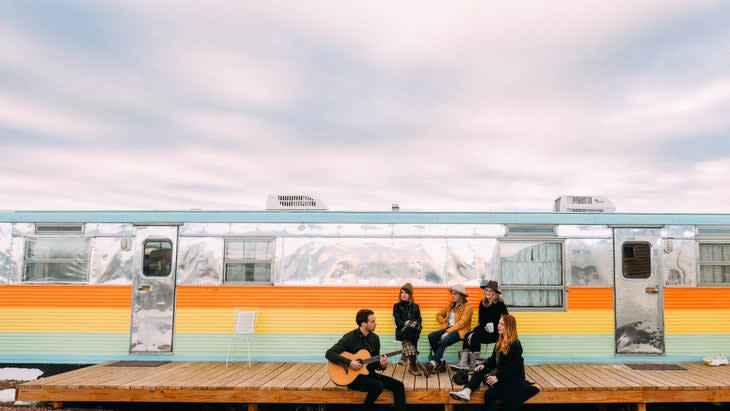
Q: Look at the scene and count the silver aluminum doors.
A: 2